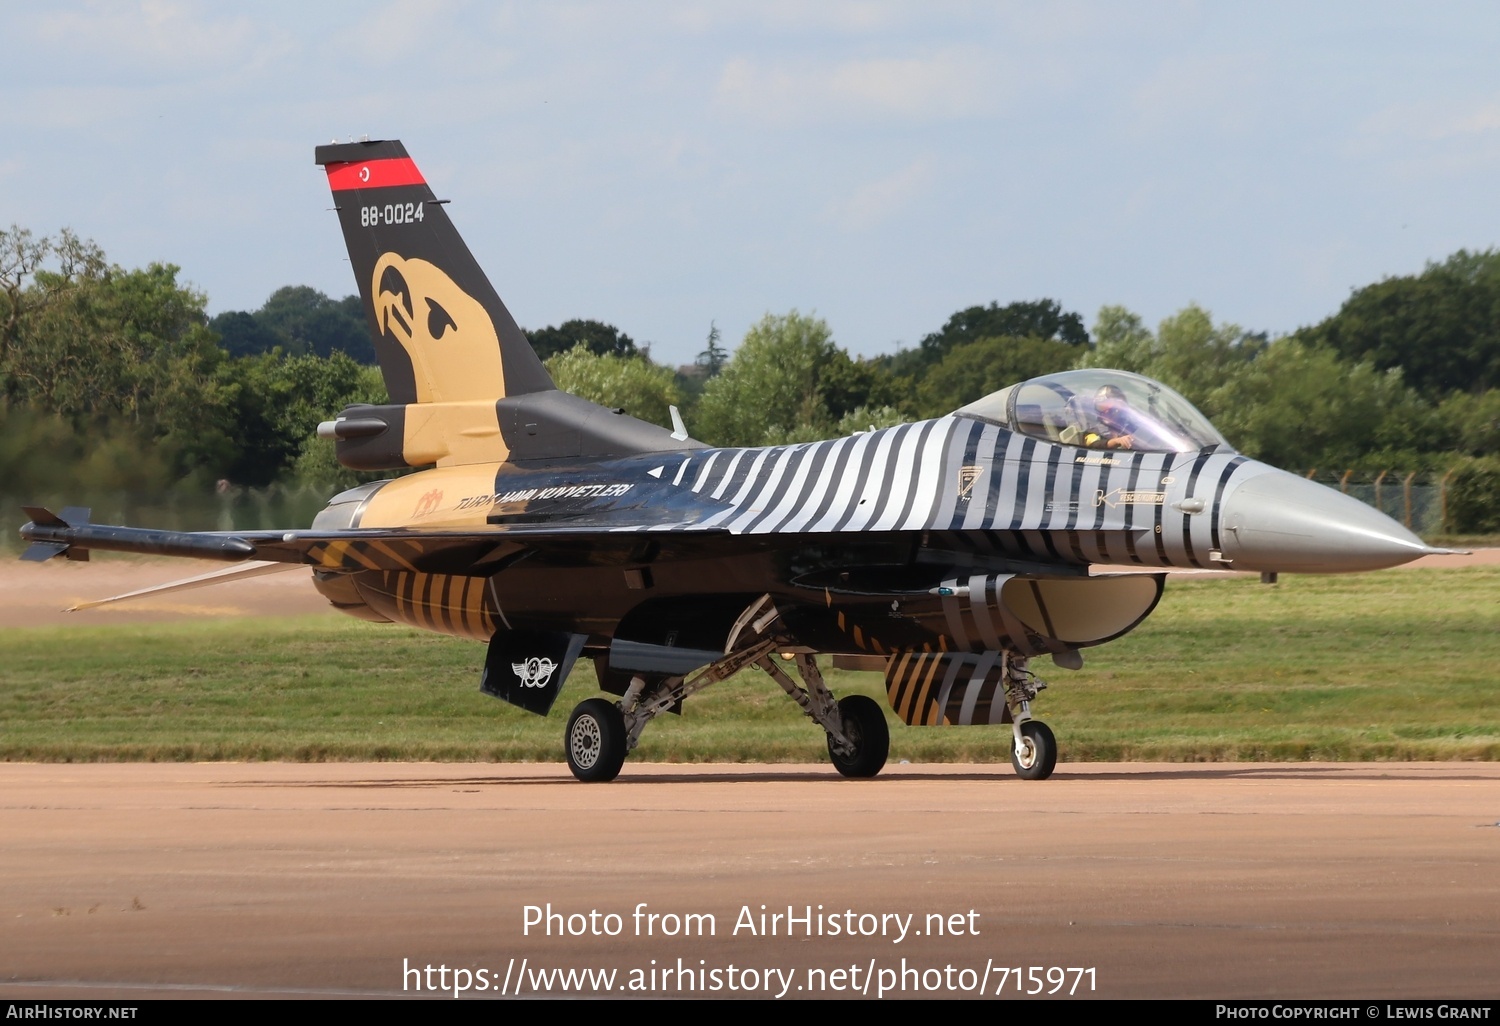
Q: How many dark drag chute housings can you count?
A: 1